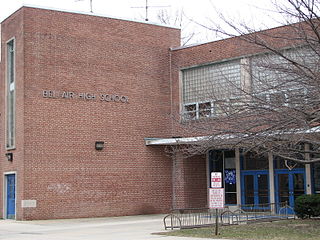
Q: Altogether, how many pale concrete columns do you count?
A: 3